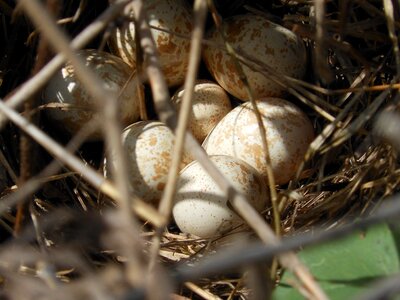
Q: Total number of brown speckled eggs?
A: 7